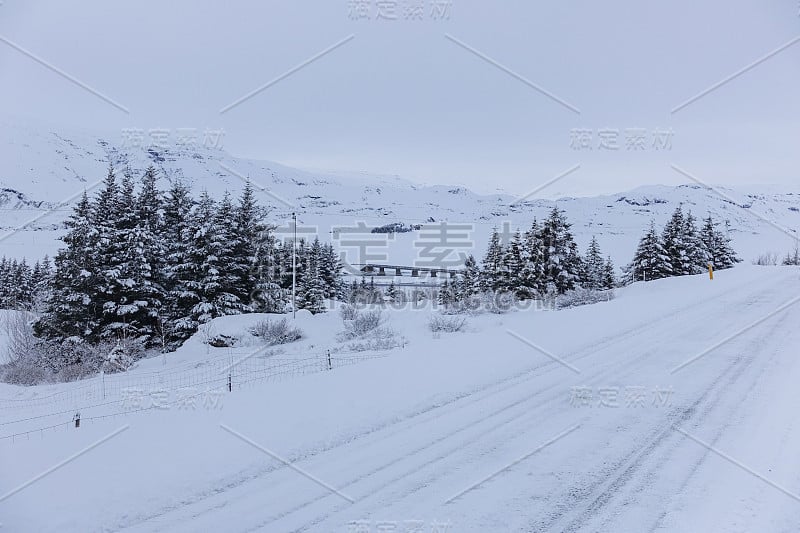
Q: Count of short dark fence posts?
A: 3